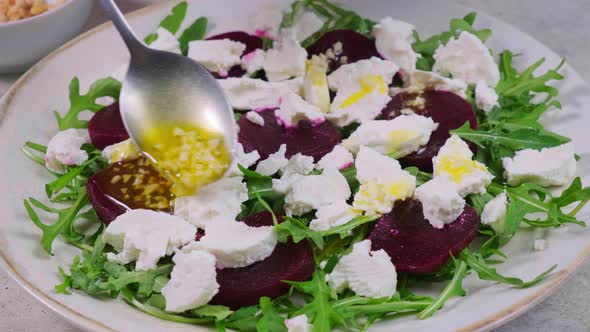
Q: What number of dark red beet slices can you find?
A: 8